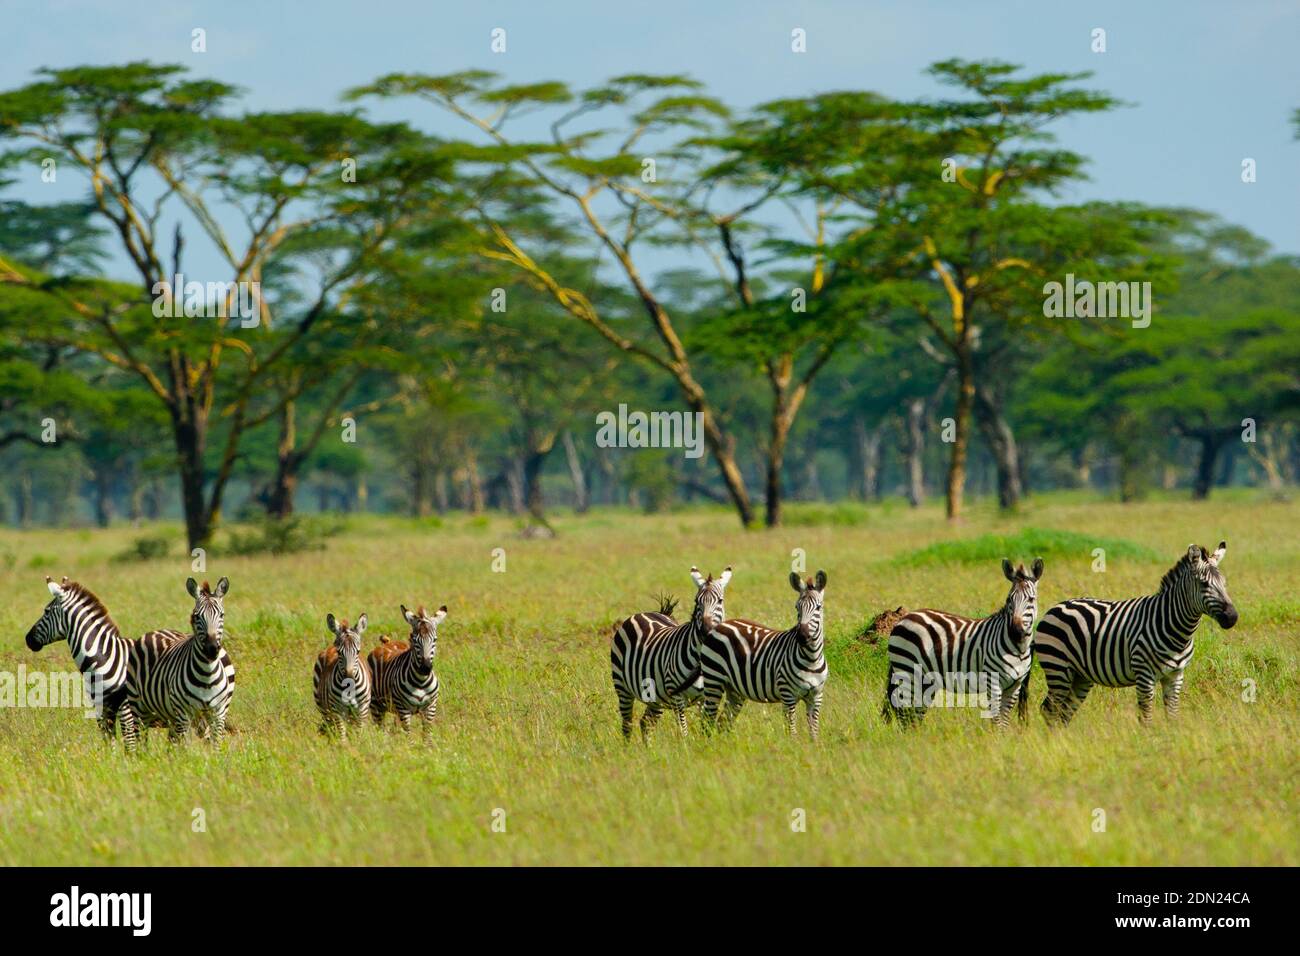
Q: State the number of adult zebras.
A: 6